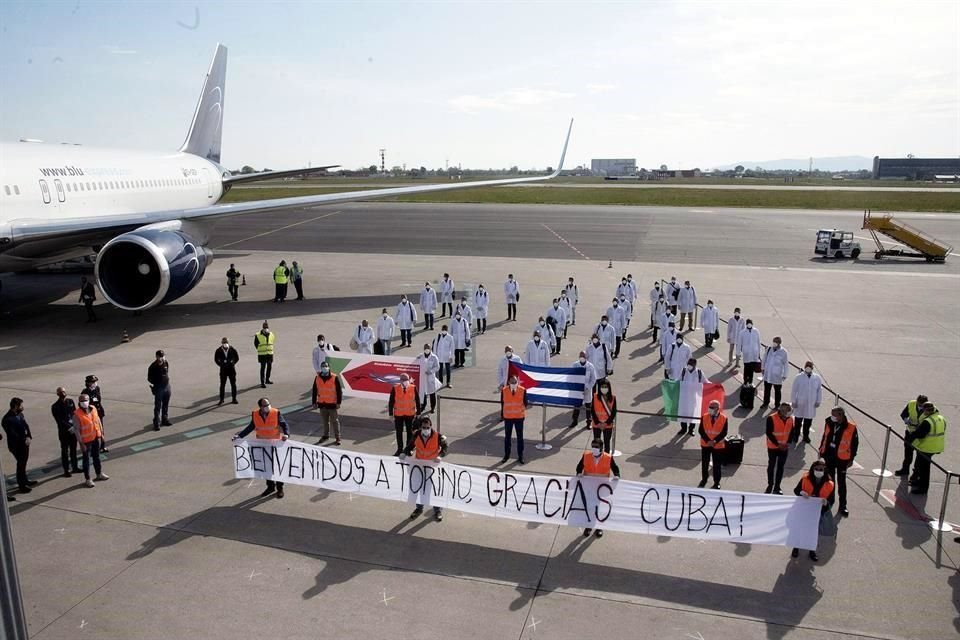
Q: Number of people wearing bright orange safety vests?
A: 12